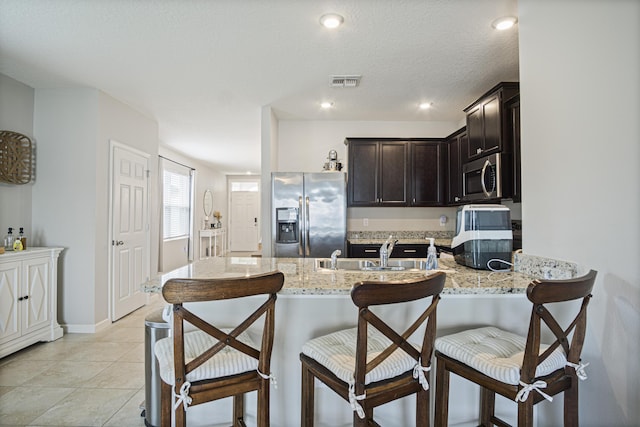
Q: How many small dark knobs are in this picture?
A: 2